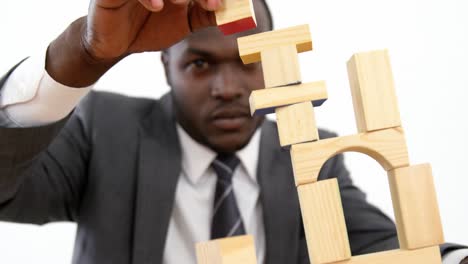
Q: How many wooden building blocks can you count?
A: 11